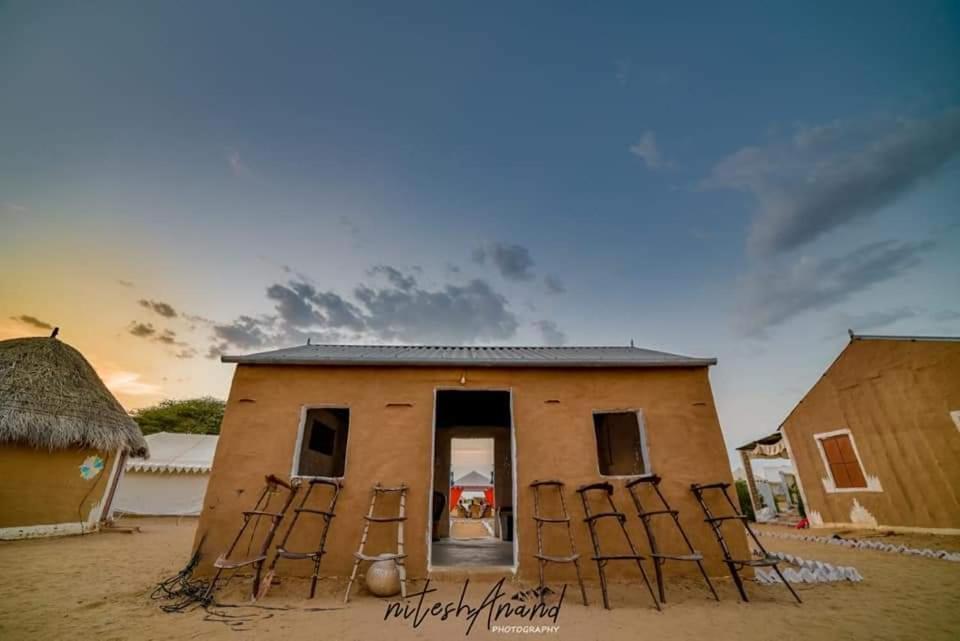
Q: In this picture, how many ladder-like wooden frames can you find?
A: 7